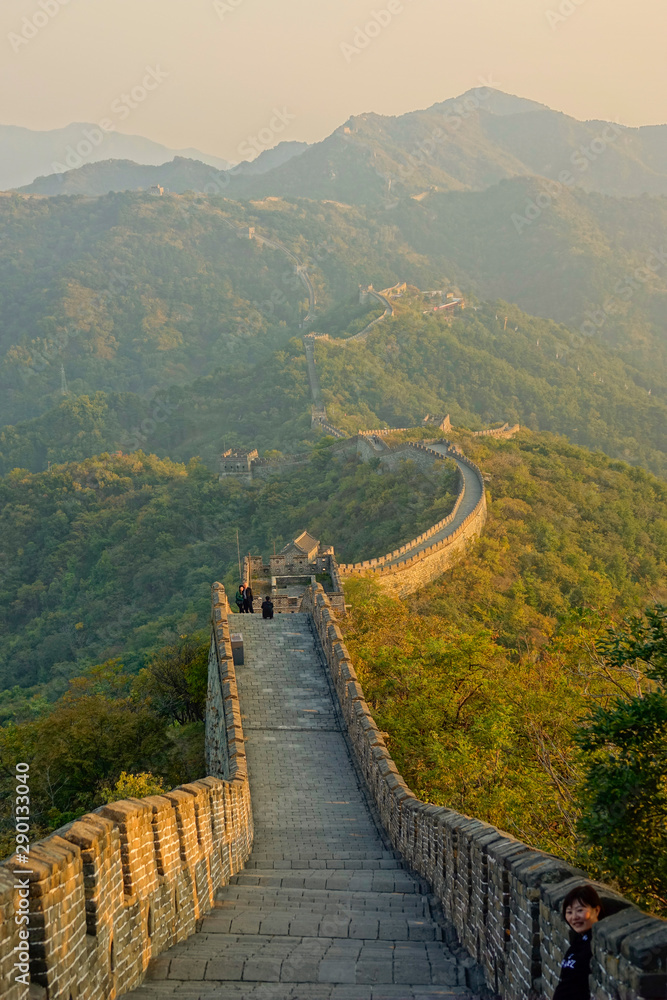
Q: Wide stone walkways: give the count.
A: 1